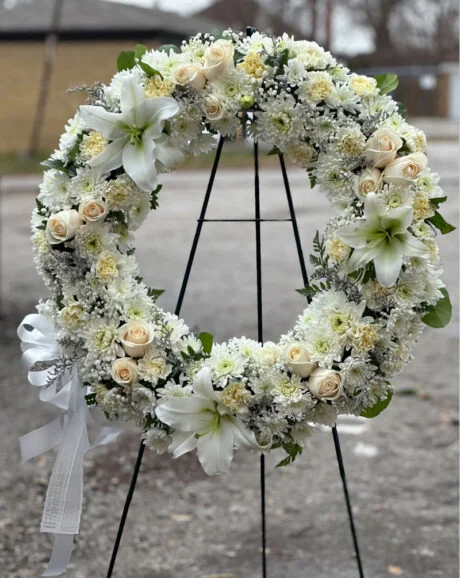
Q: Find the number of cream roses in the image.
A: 12